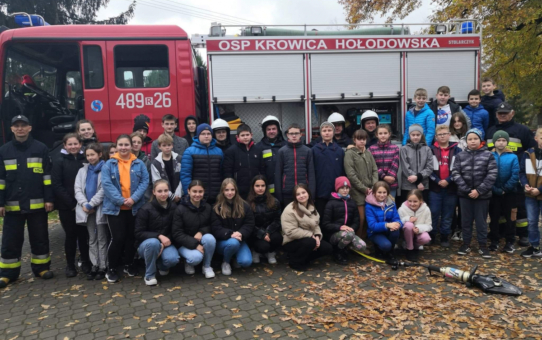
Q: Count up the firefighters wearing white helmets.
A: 4